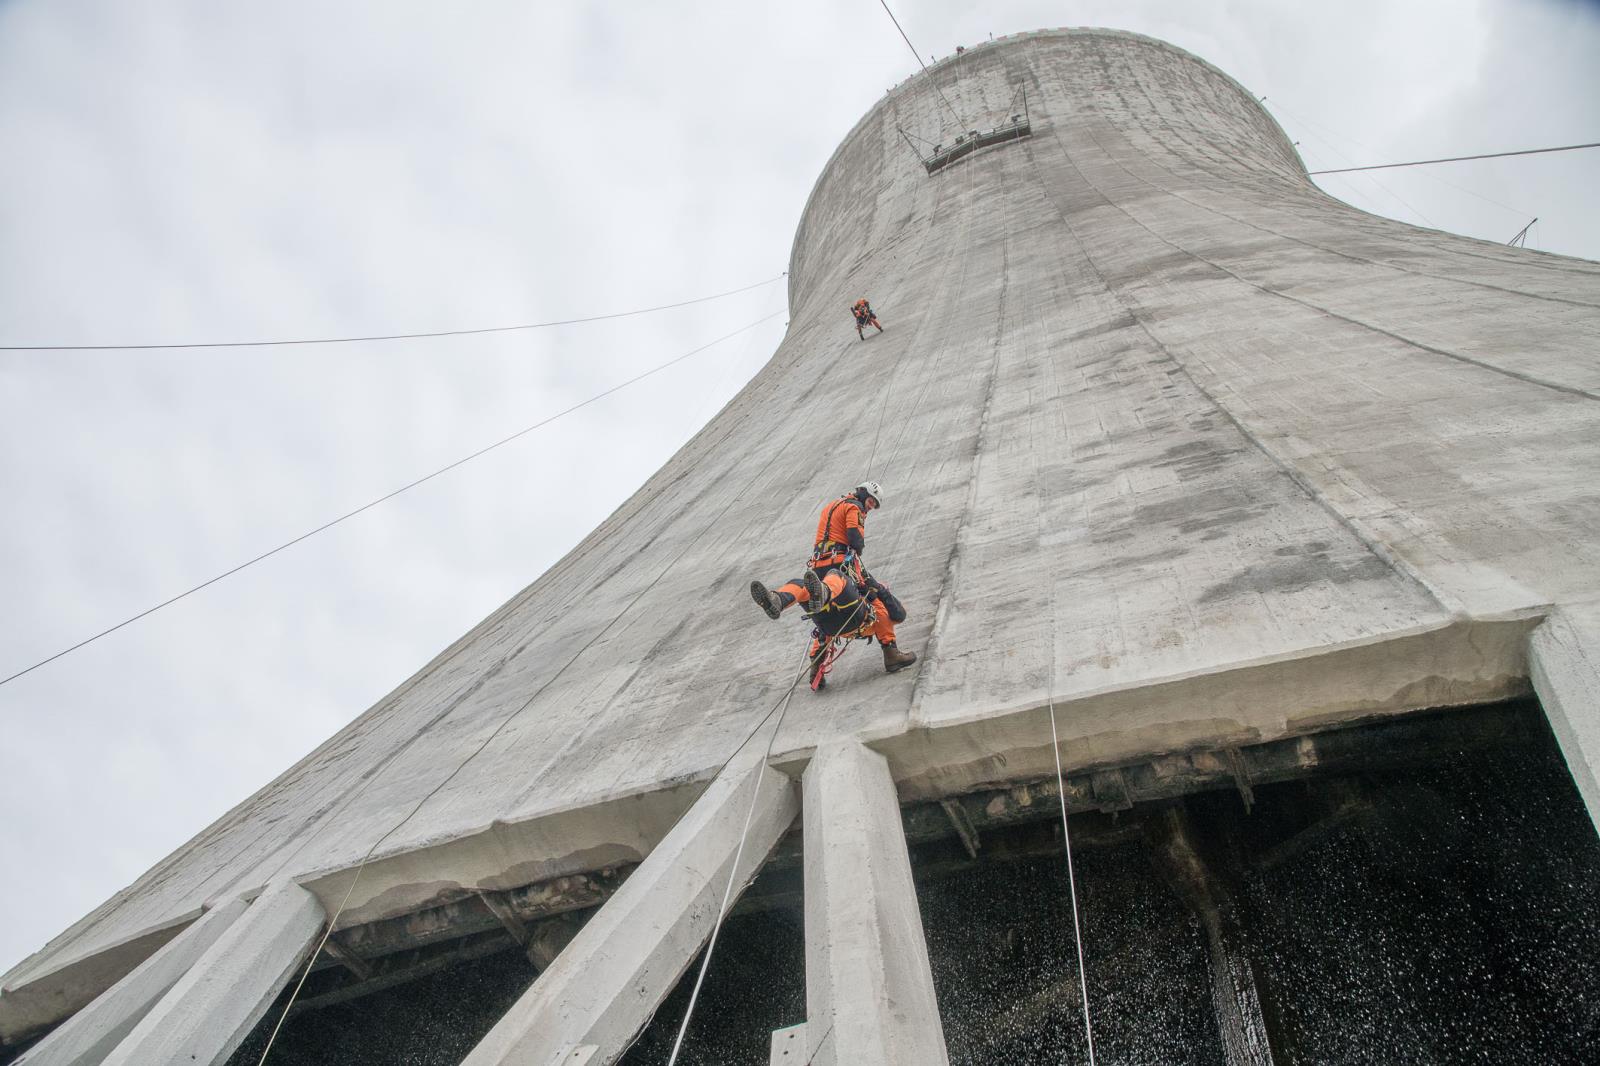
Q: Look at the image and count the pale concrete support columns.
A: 5